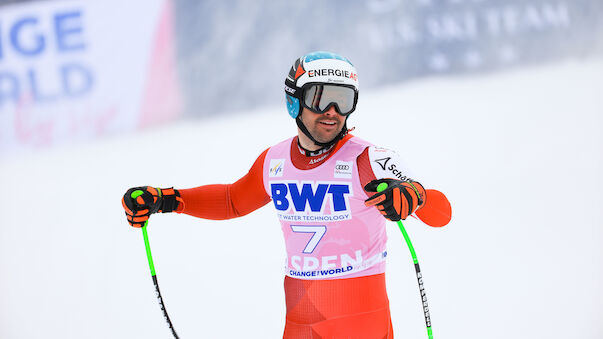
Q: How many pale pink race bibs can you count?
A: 1